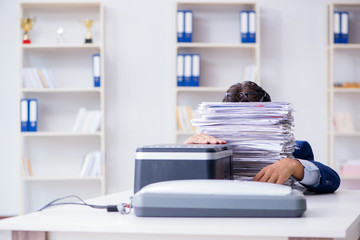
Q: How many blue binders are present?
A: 12